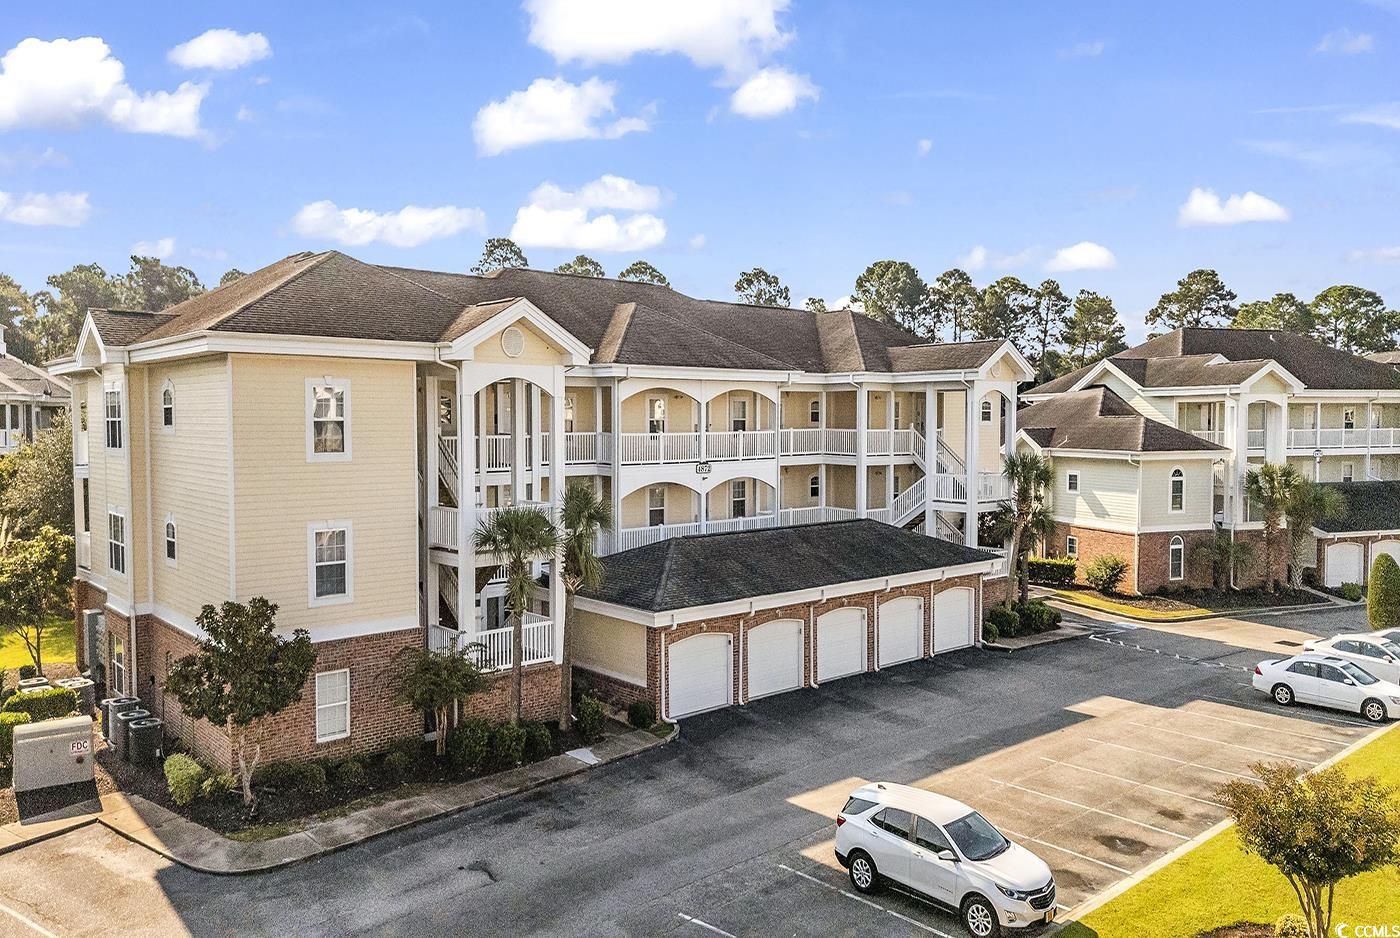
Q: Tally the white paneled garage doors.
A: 7